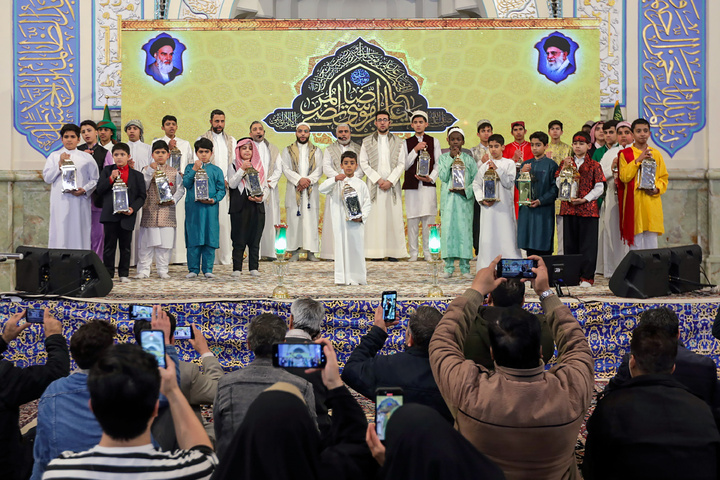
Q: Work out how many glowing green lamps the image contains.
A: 2